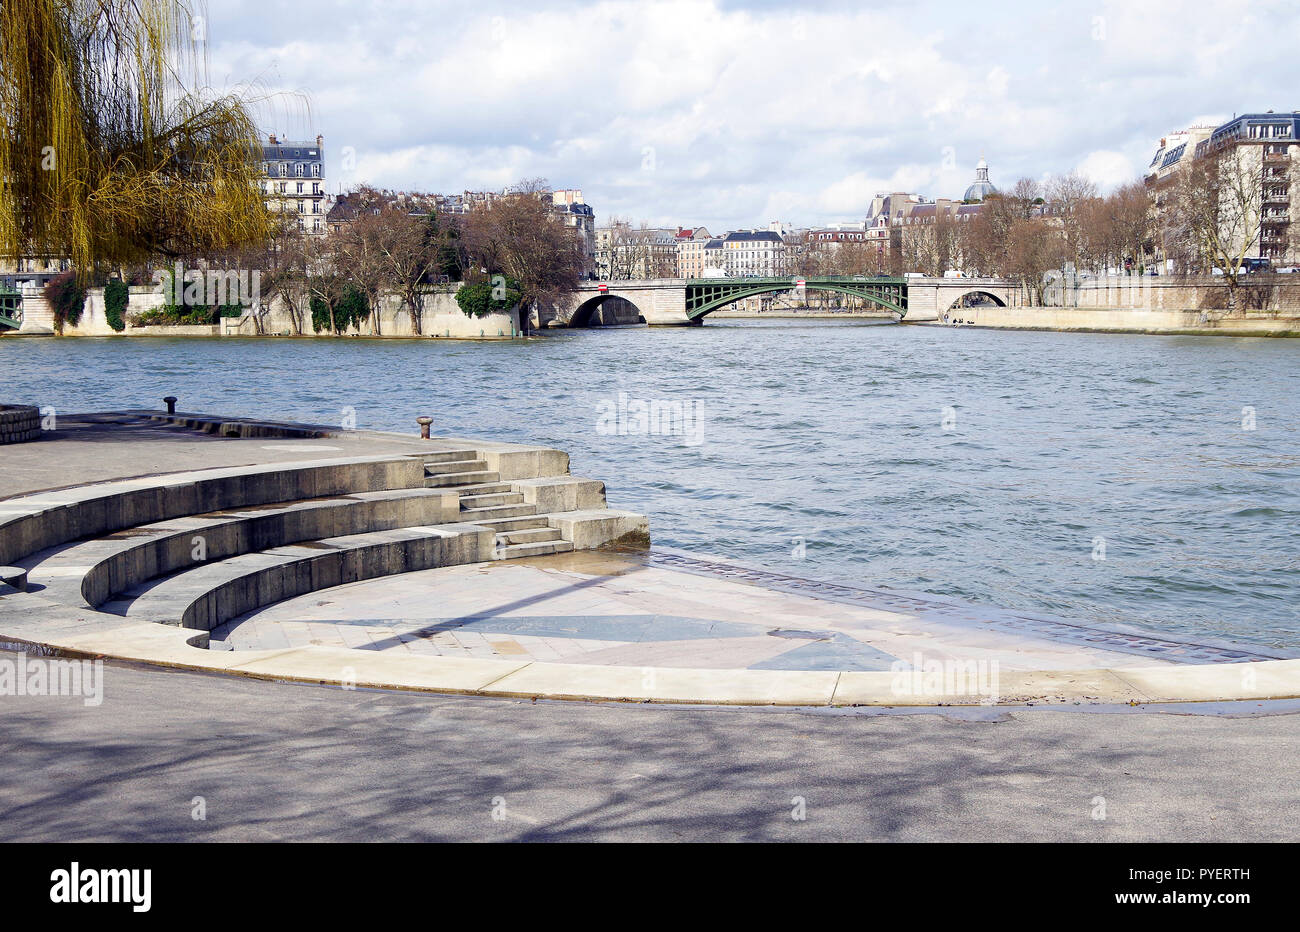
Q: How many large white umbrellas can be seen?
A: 0